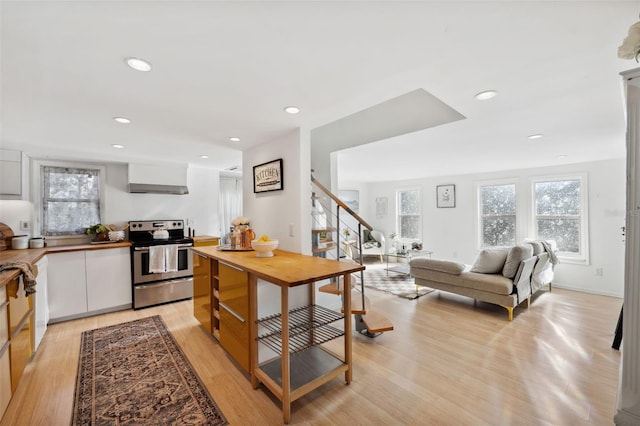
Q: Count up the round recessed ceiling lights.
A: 9